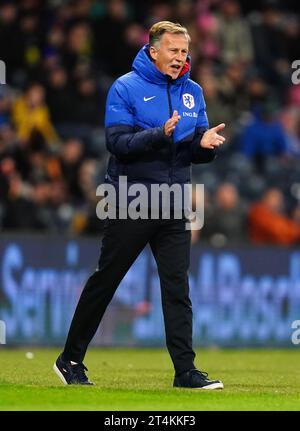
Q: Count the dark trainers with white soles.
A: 2